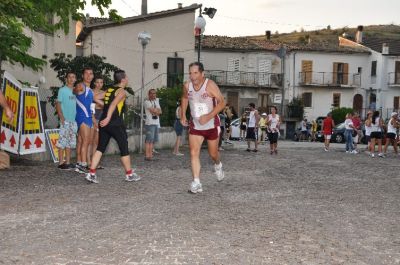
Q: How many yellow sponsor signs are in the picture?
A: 3